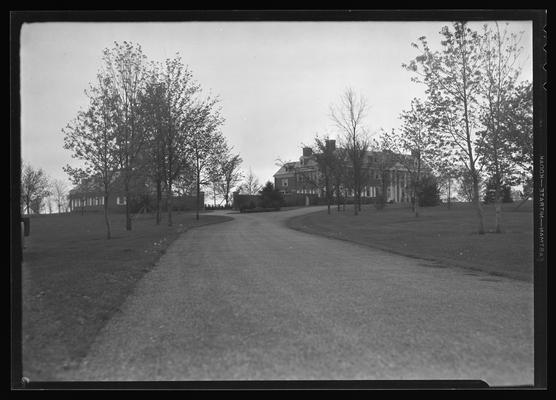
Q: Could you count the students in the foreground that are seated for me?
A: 0